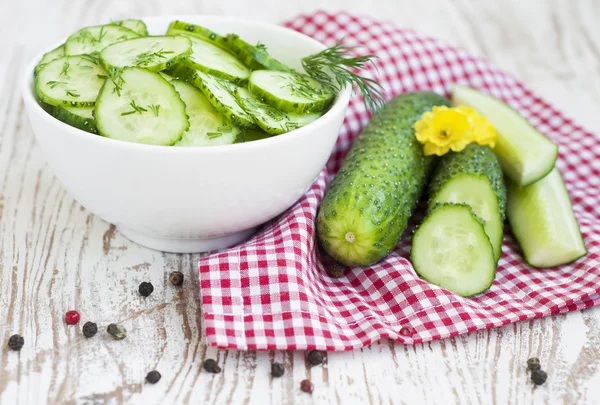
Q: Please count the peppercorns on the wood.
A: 13